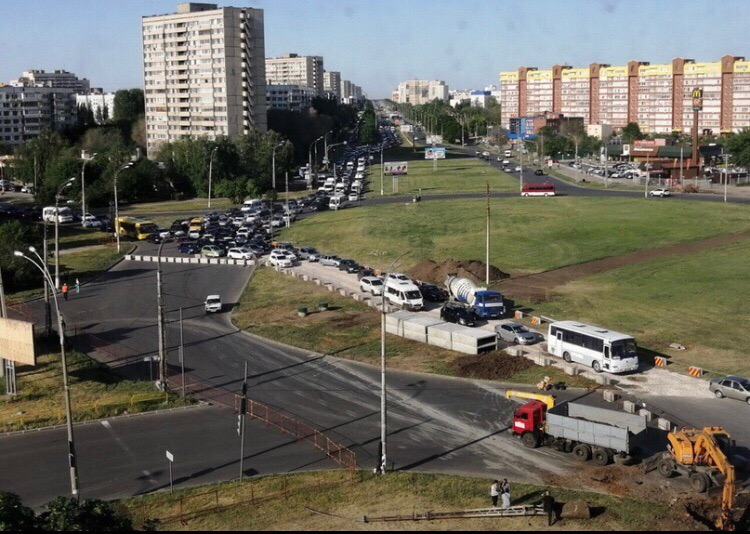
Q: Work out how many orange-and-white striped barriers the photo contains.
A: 4